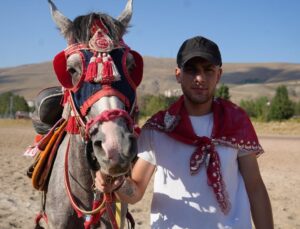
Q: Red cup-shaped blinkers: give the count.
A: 2